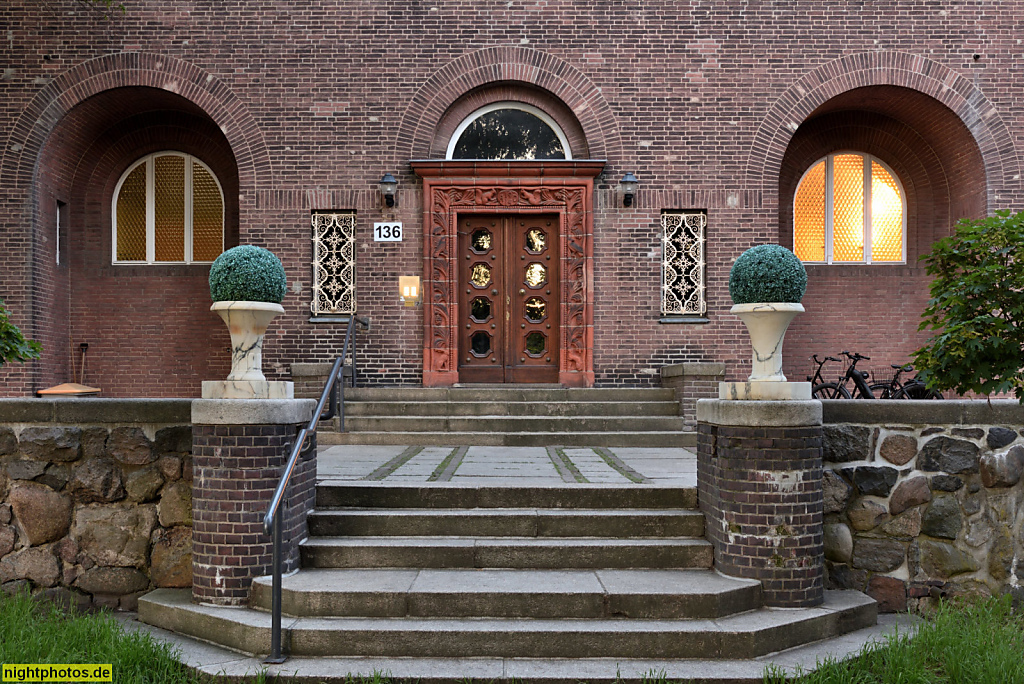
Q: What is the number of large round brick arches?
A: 3